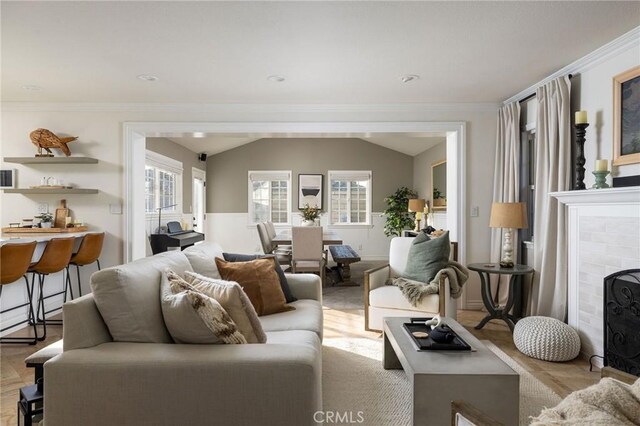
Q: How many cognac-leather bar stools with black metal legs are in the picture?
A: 3